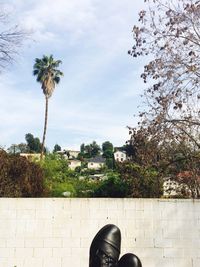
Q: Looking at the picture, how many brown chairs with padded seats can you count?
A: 0